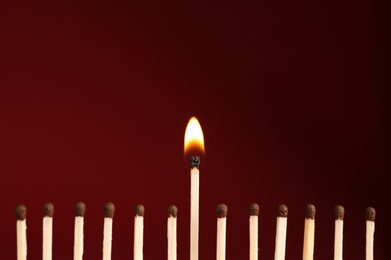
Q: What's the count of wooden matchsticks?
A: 13